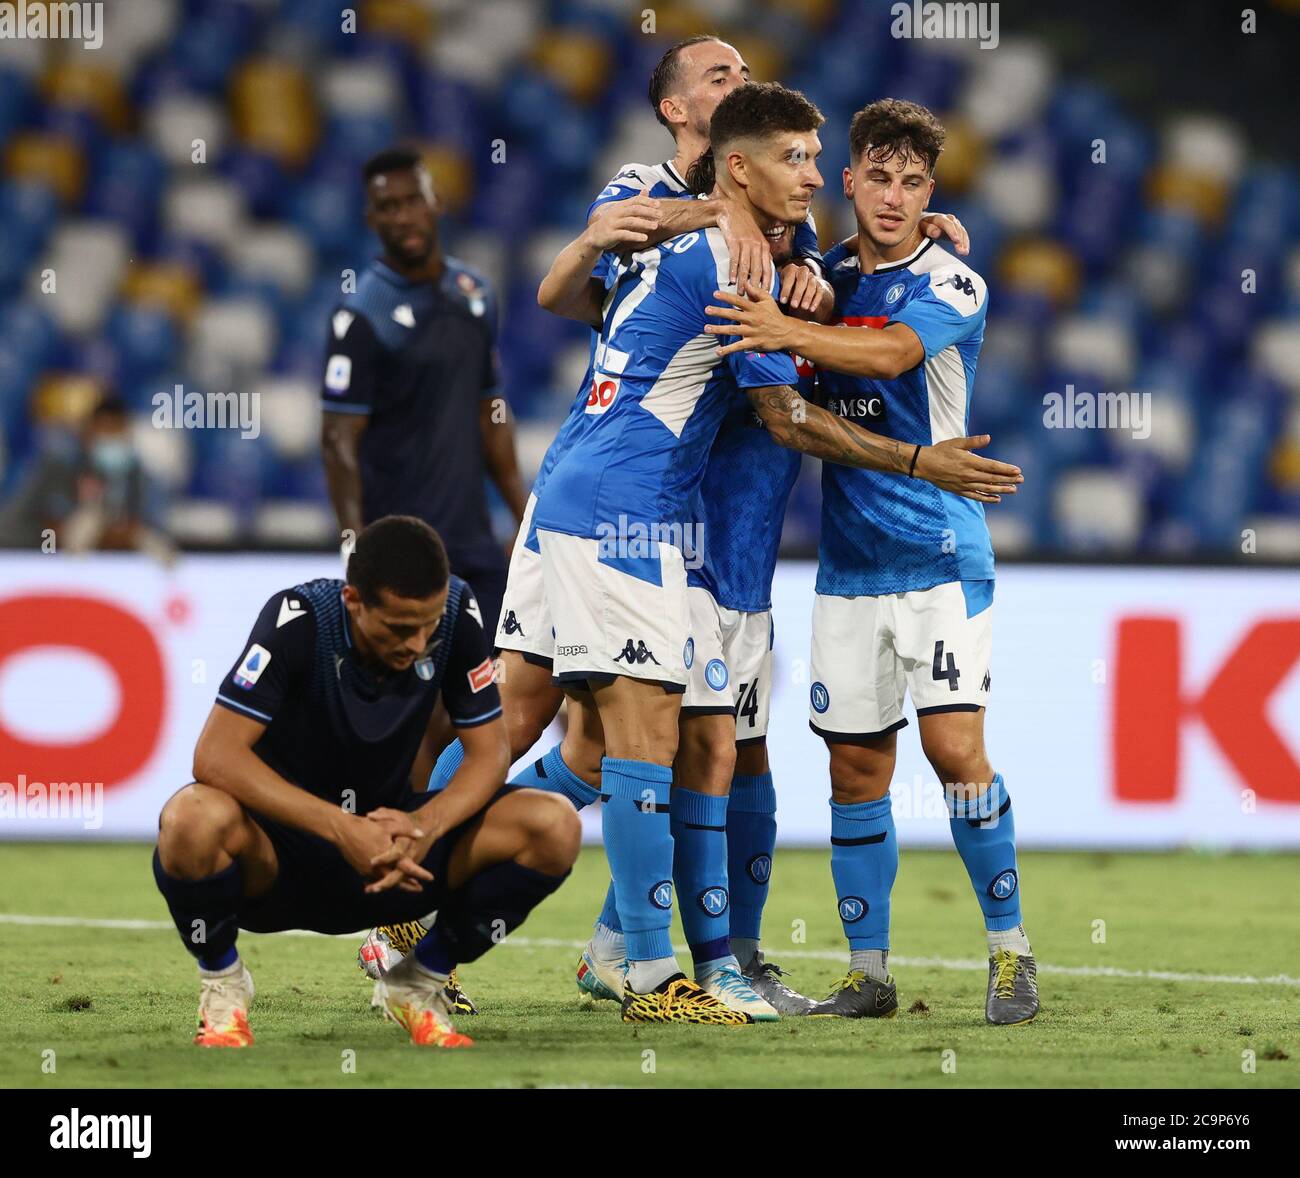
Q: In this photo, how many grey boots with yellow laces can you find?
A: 2